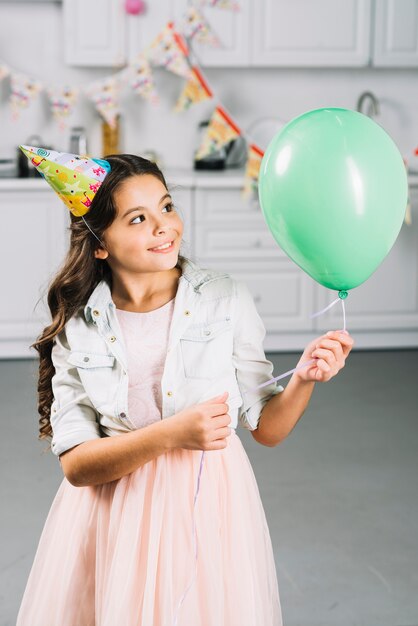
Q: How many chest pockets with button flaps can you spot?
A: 2